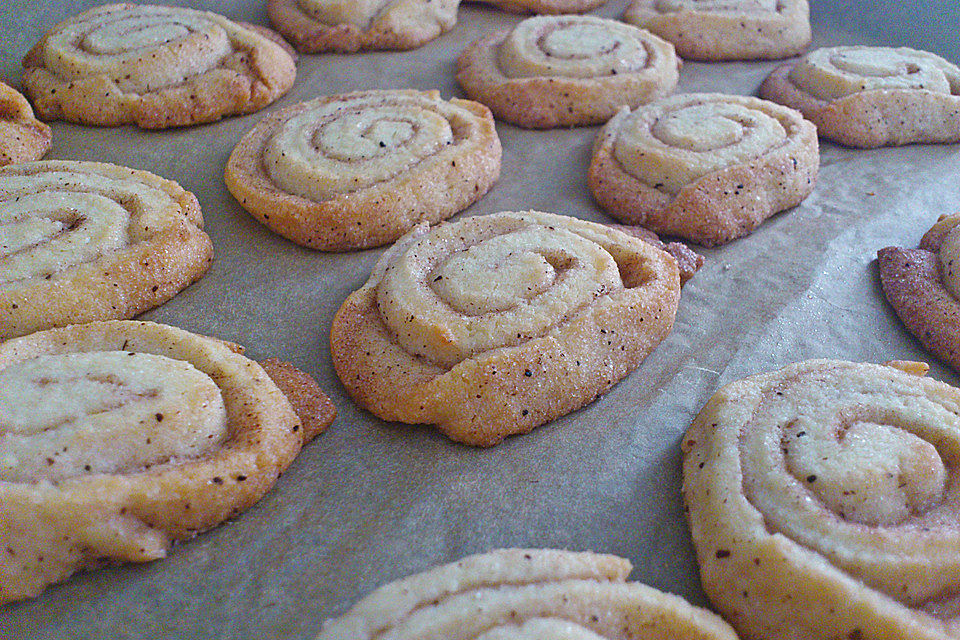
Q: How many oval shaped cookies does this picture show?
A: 15